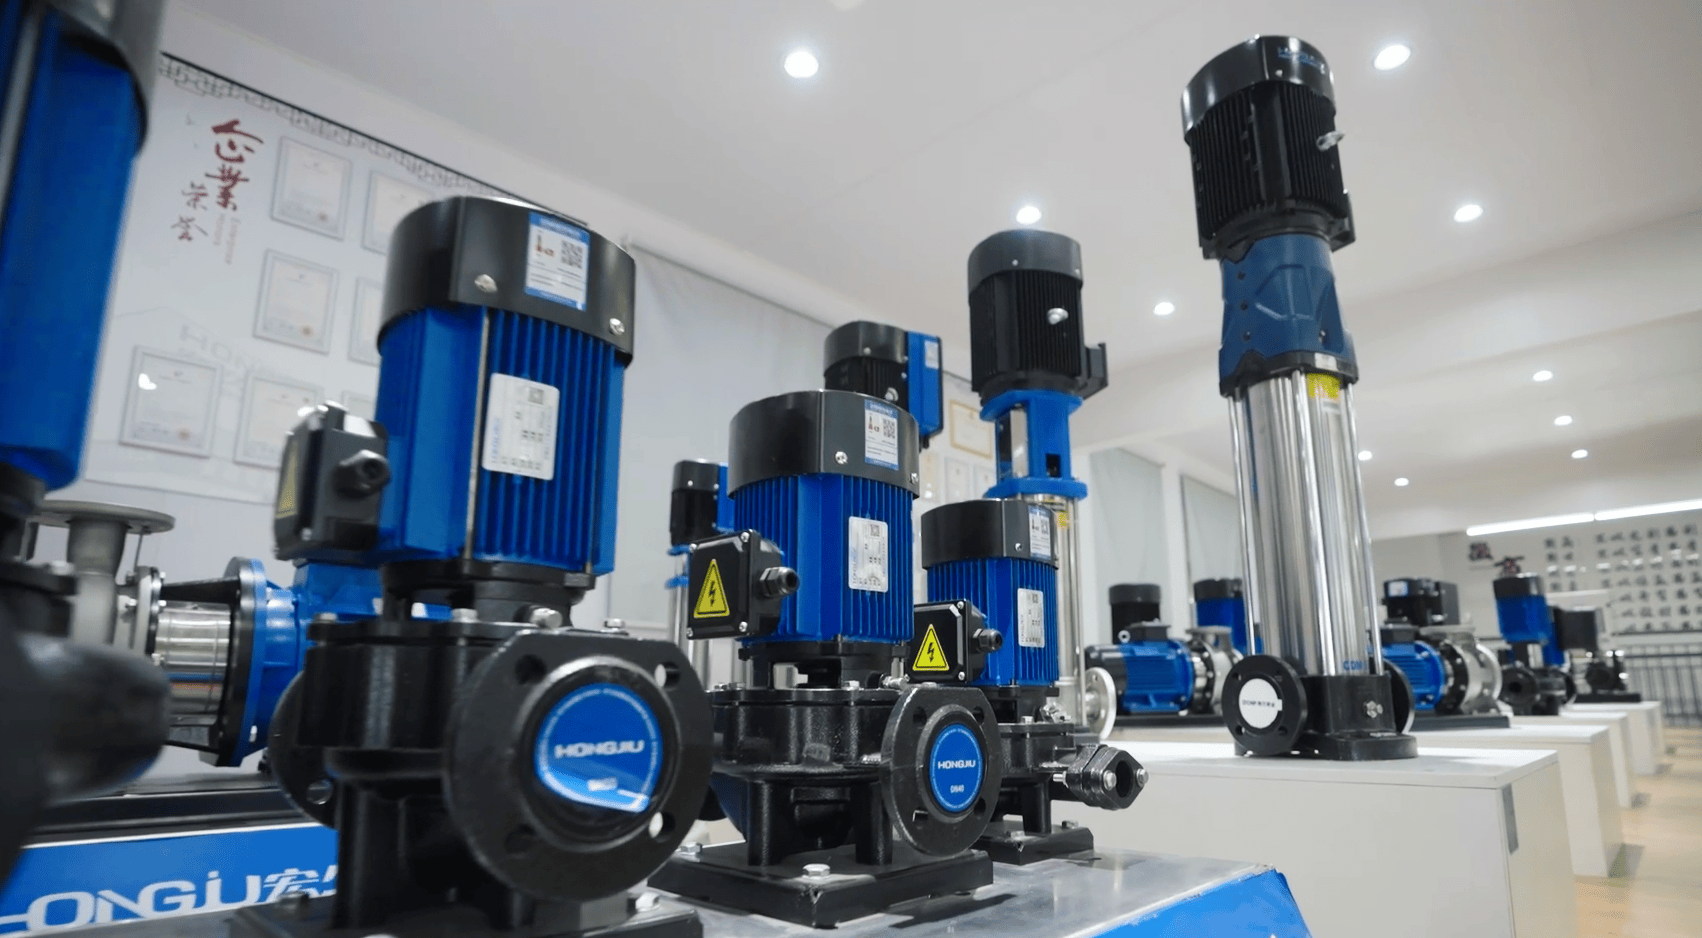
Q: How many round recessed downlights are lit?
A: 10